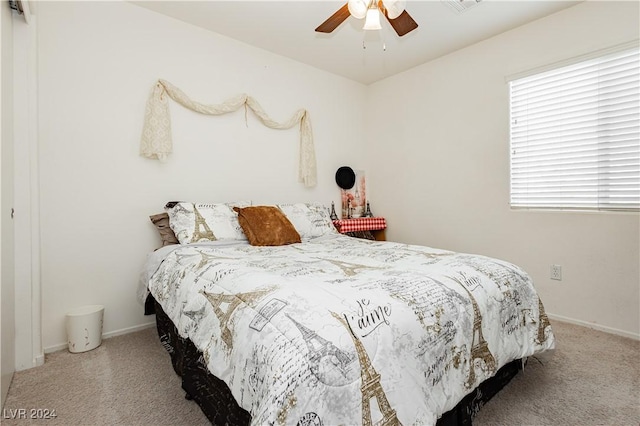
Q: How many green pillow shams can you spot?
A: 0